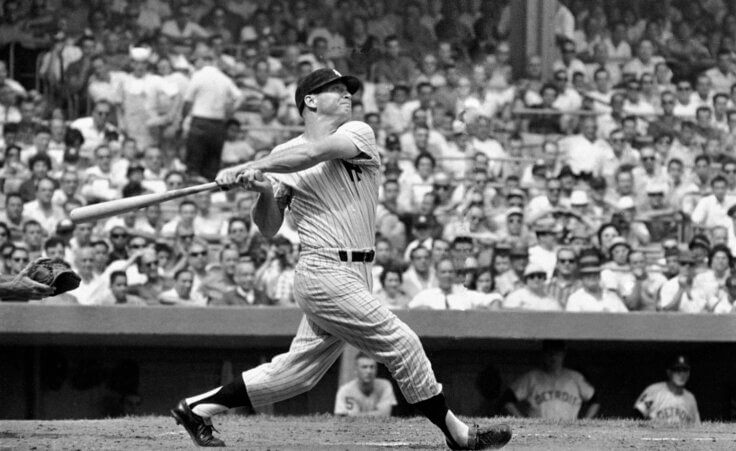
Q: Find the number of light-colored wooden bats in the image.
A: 1